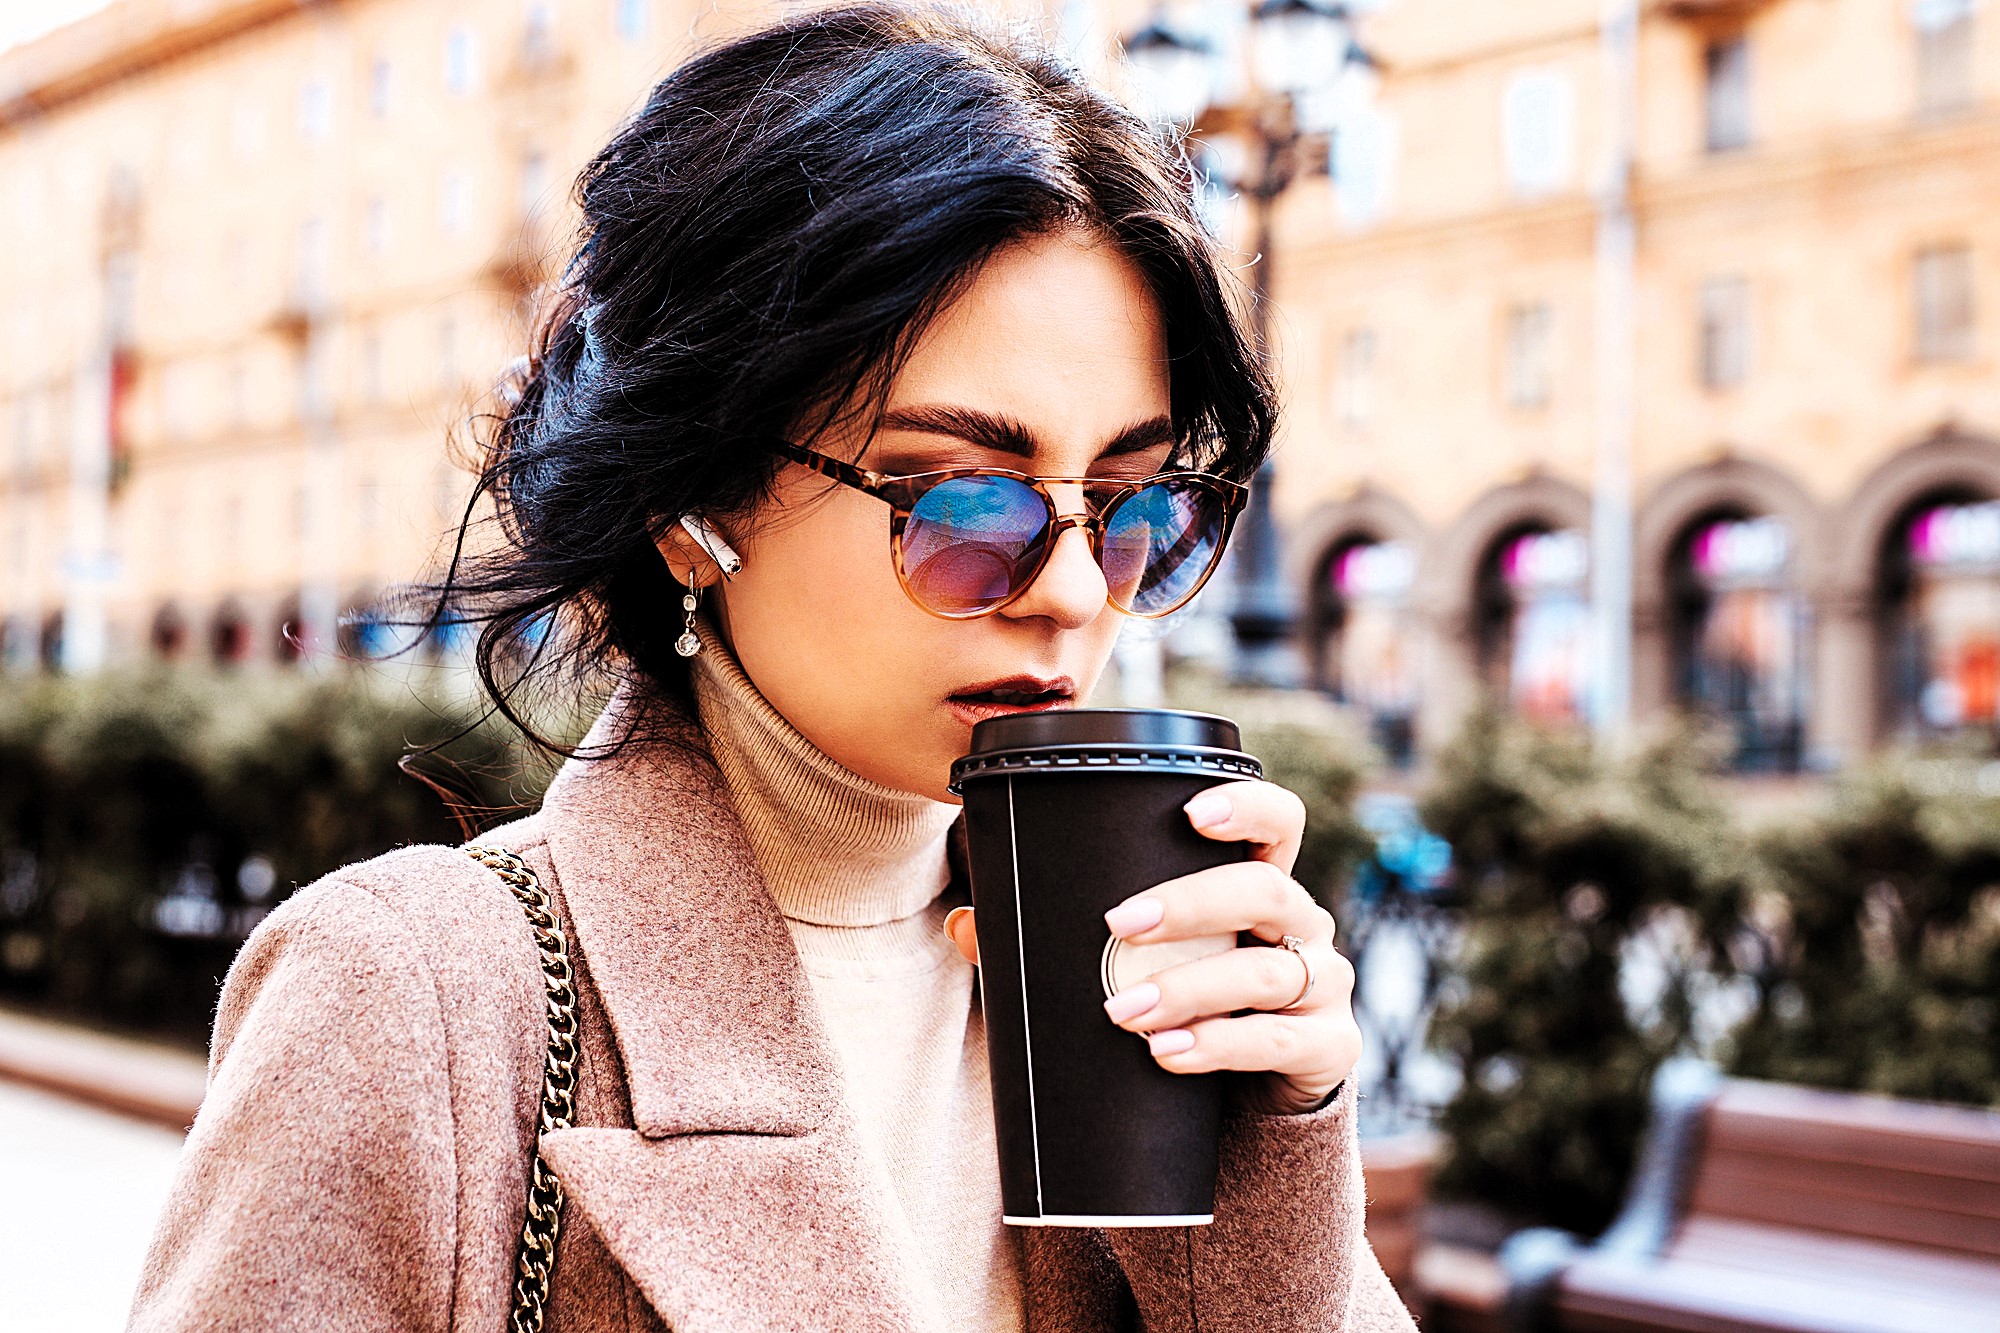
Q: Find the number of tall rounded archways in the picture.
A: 4